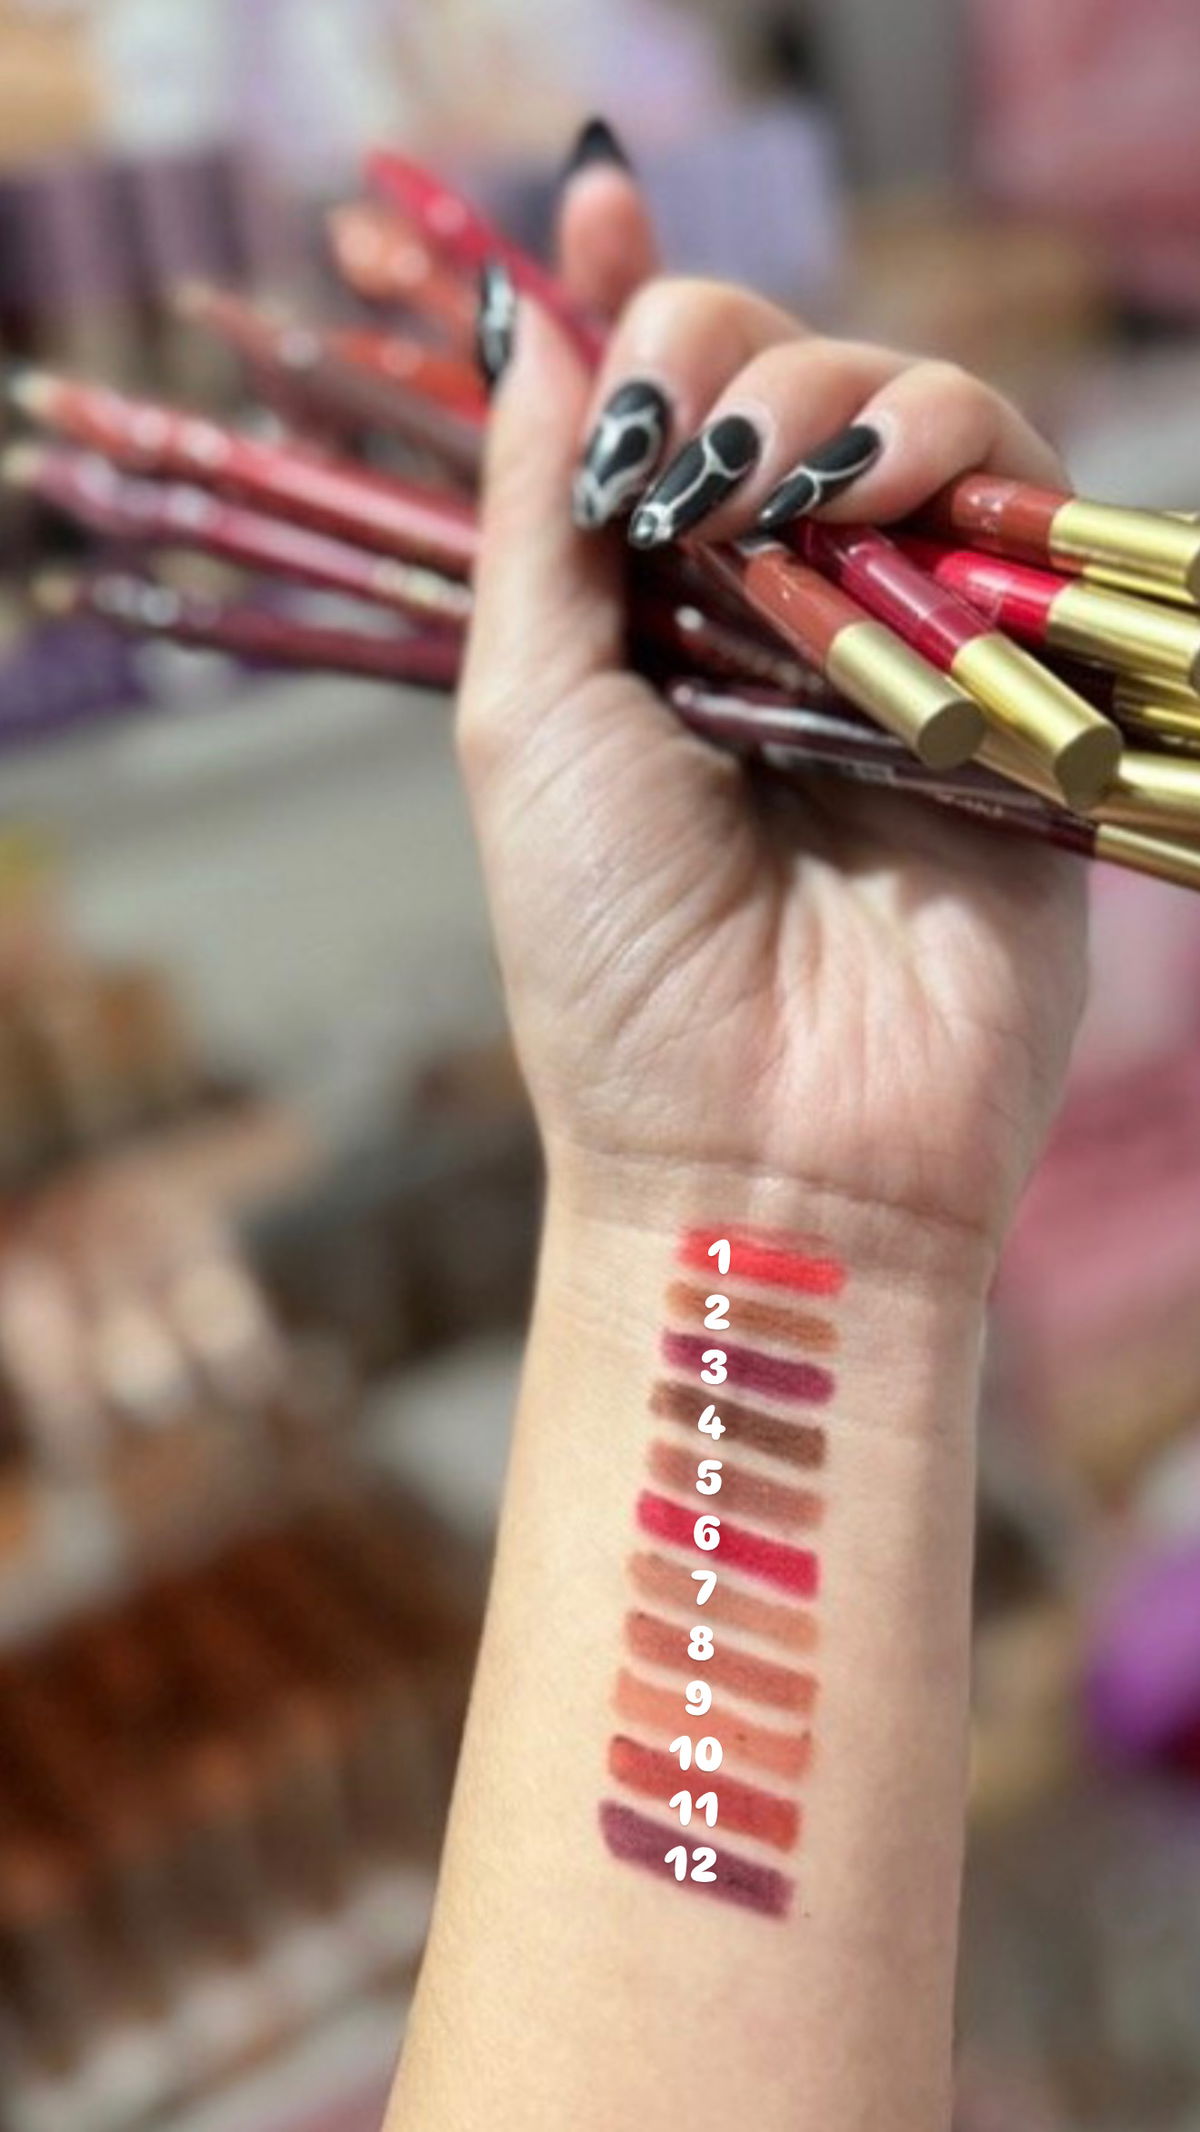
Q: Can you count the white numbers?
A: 12